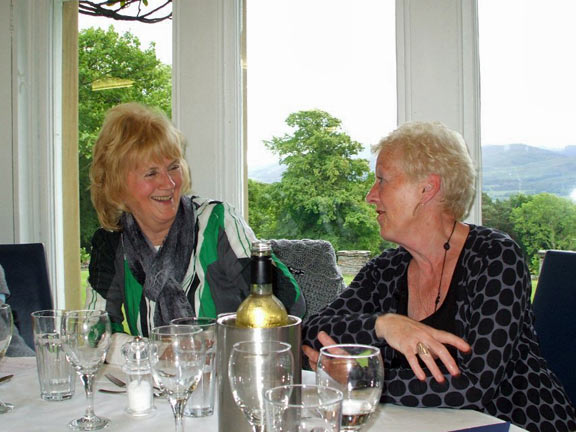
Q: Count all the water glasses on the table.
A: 3